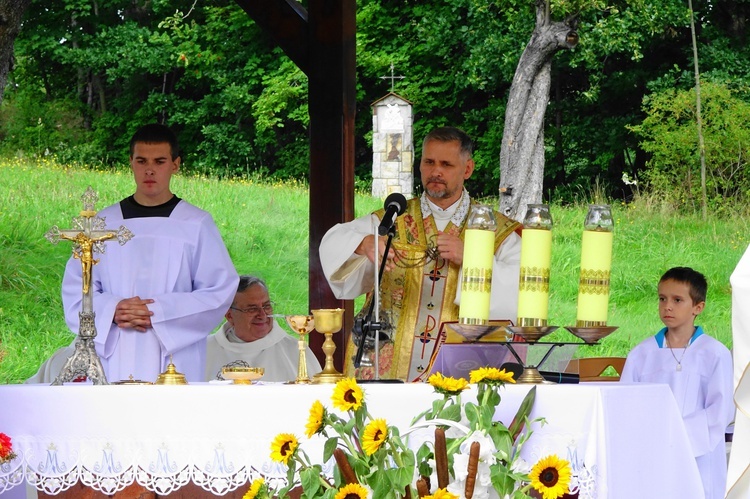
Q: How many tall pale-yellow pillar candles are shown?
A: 3